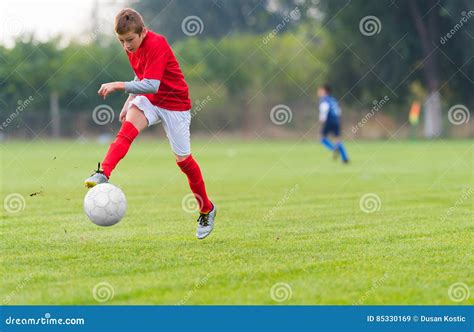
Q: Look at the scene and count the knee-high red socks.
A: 2